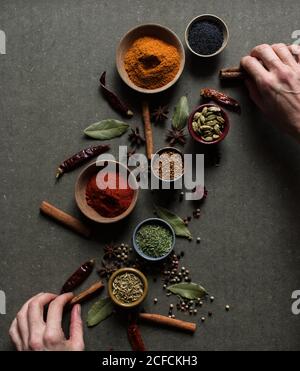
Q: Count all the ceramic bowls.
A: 7